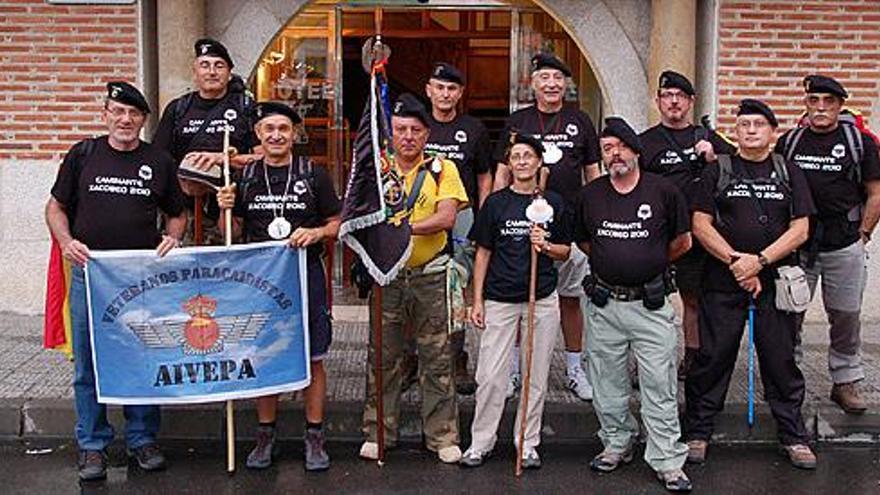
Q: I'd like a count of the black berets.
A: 11